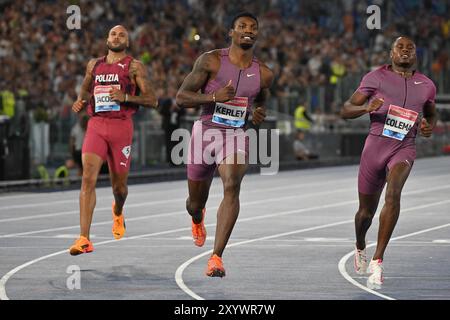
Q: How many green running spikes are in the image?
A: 0